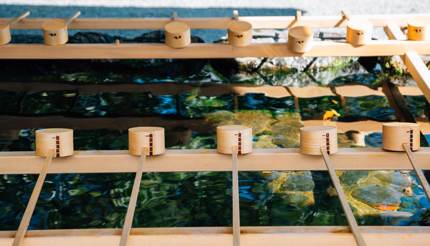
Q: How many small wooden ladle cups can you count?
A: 12